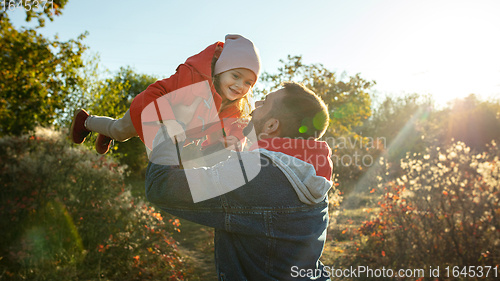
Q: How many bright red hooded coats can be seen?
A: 1